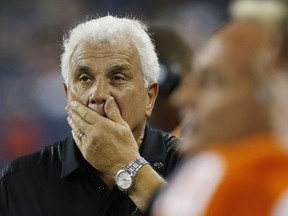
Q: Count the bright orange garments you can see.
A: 1